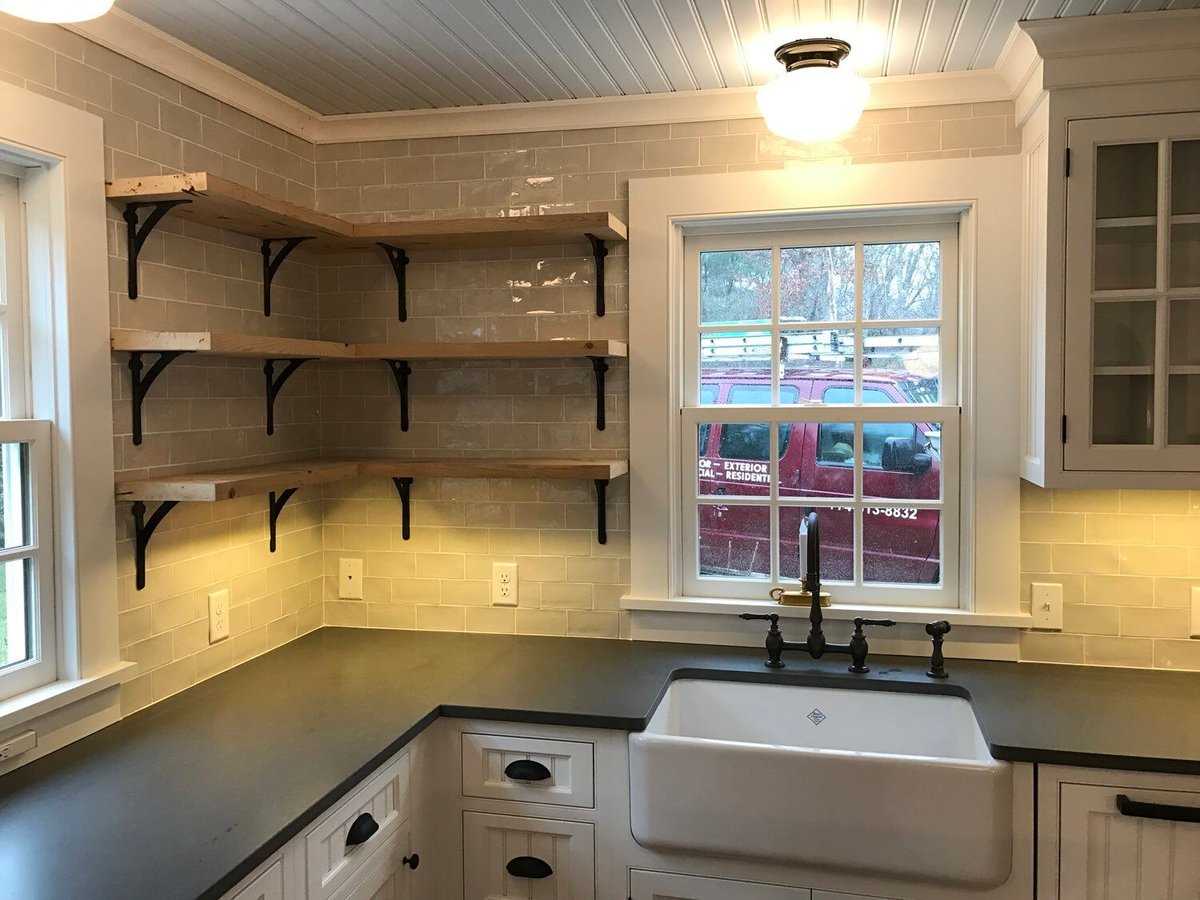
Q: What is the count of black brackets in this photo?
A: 12